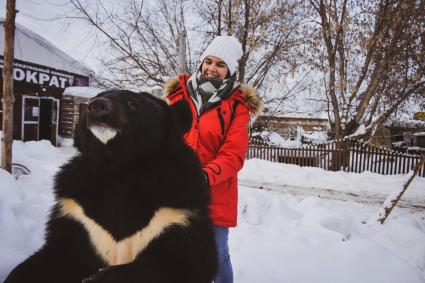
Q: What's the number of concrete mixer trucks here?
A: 0